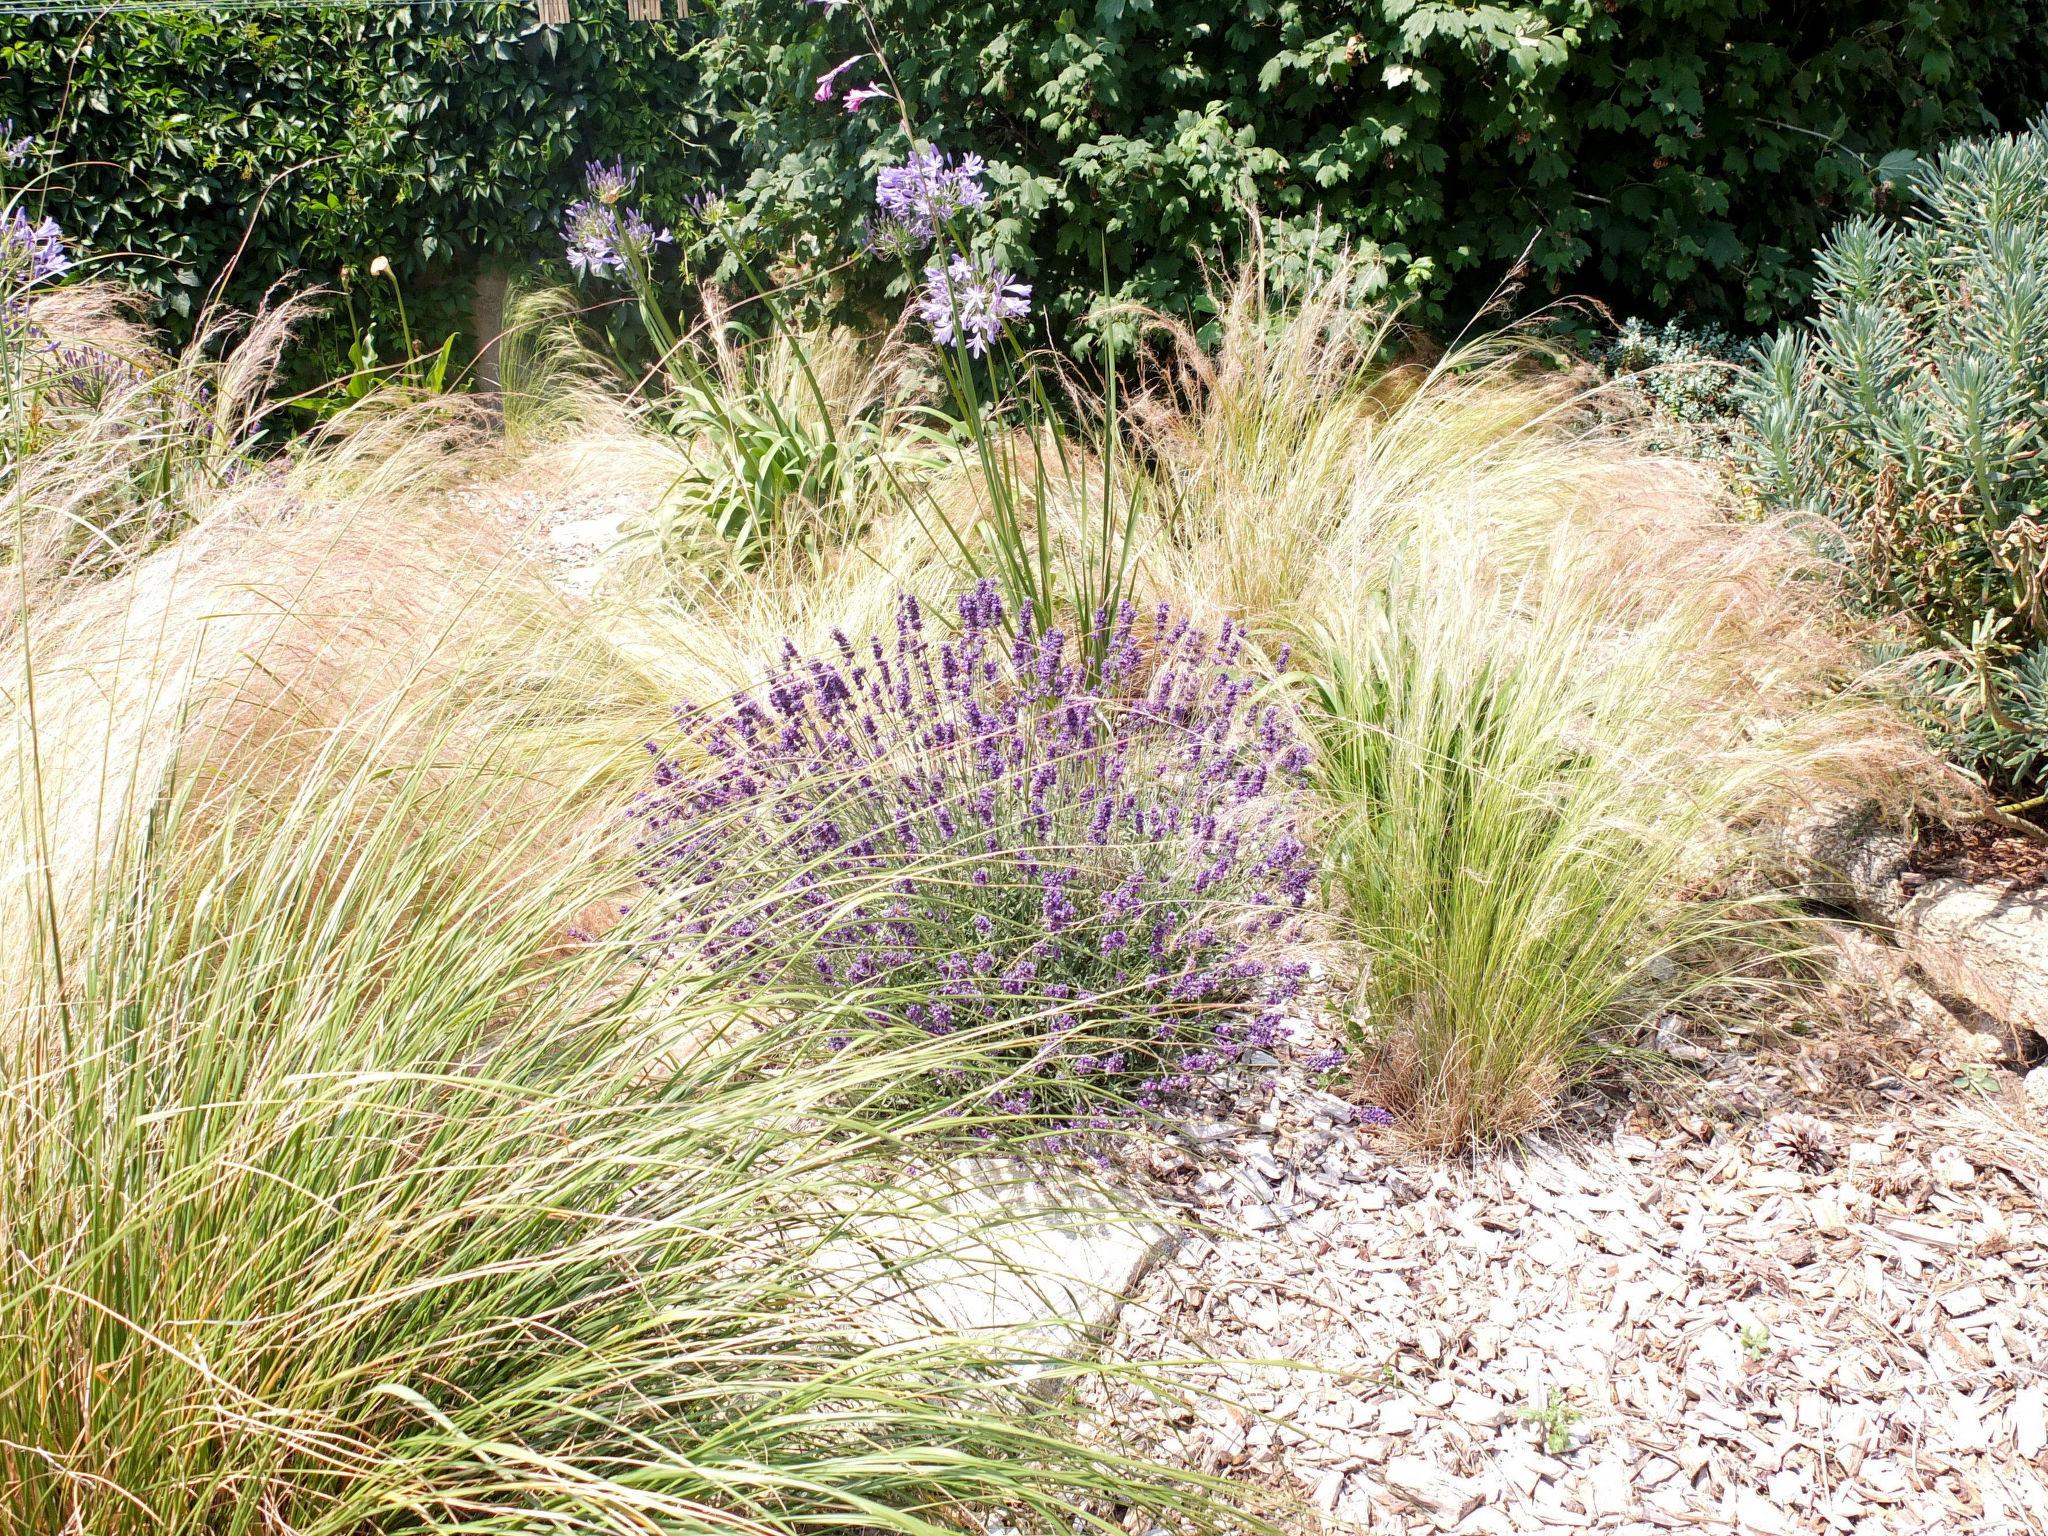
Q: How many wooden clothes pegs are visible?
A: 14